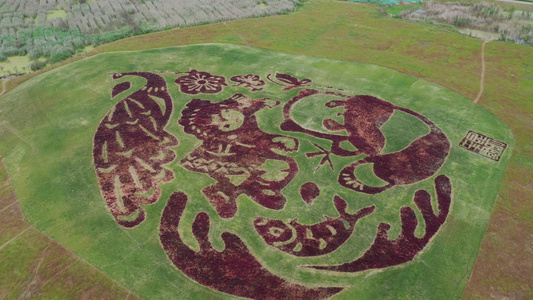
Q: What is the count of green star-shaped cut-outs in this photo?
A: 0